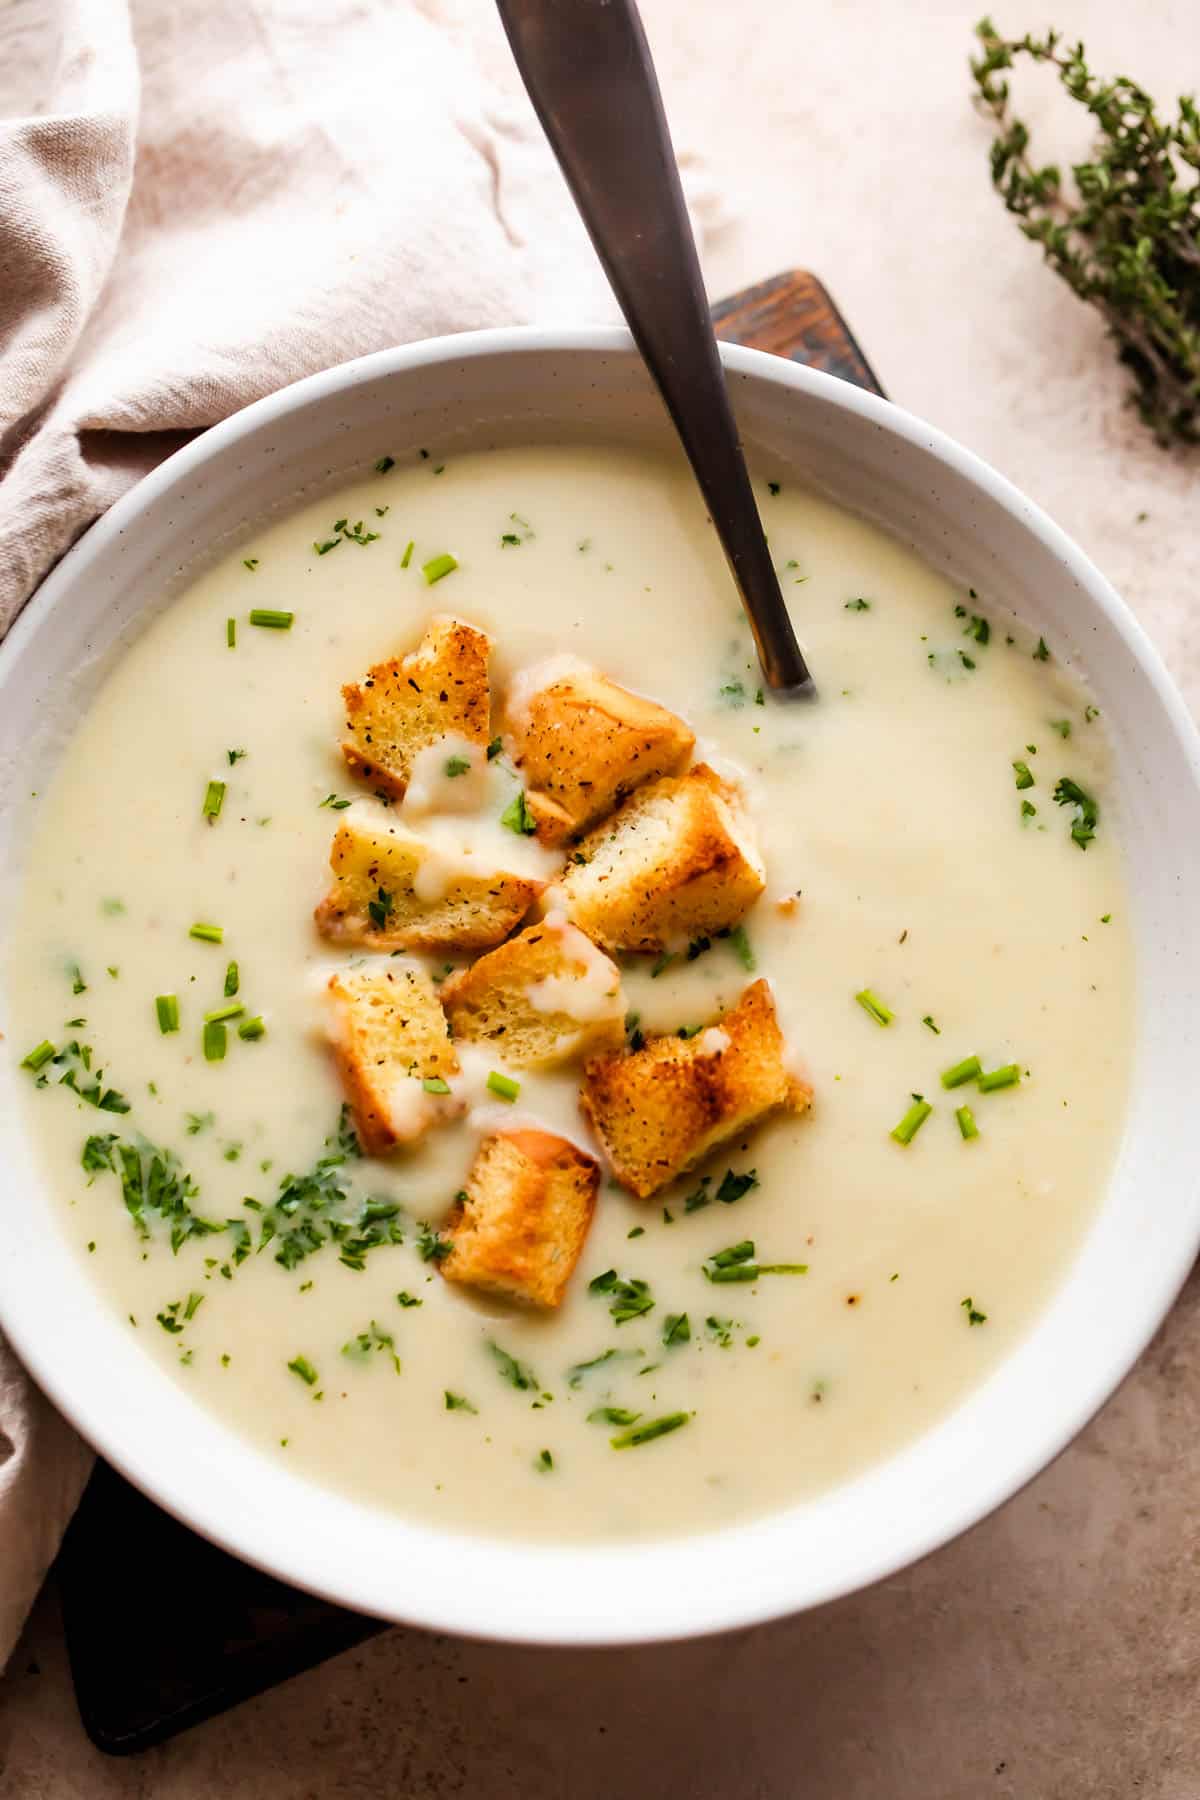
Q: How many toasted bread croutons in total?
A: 8